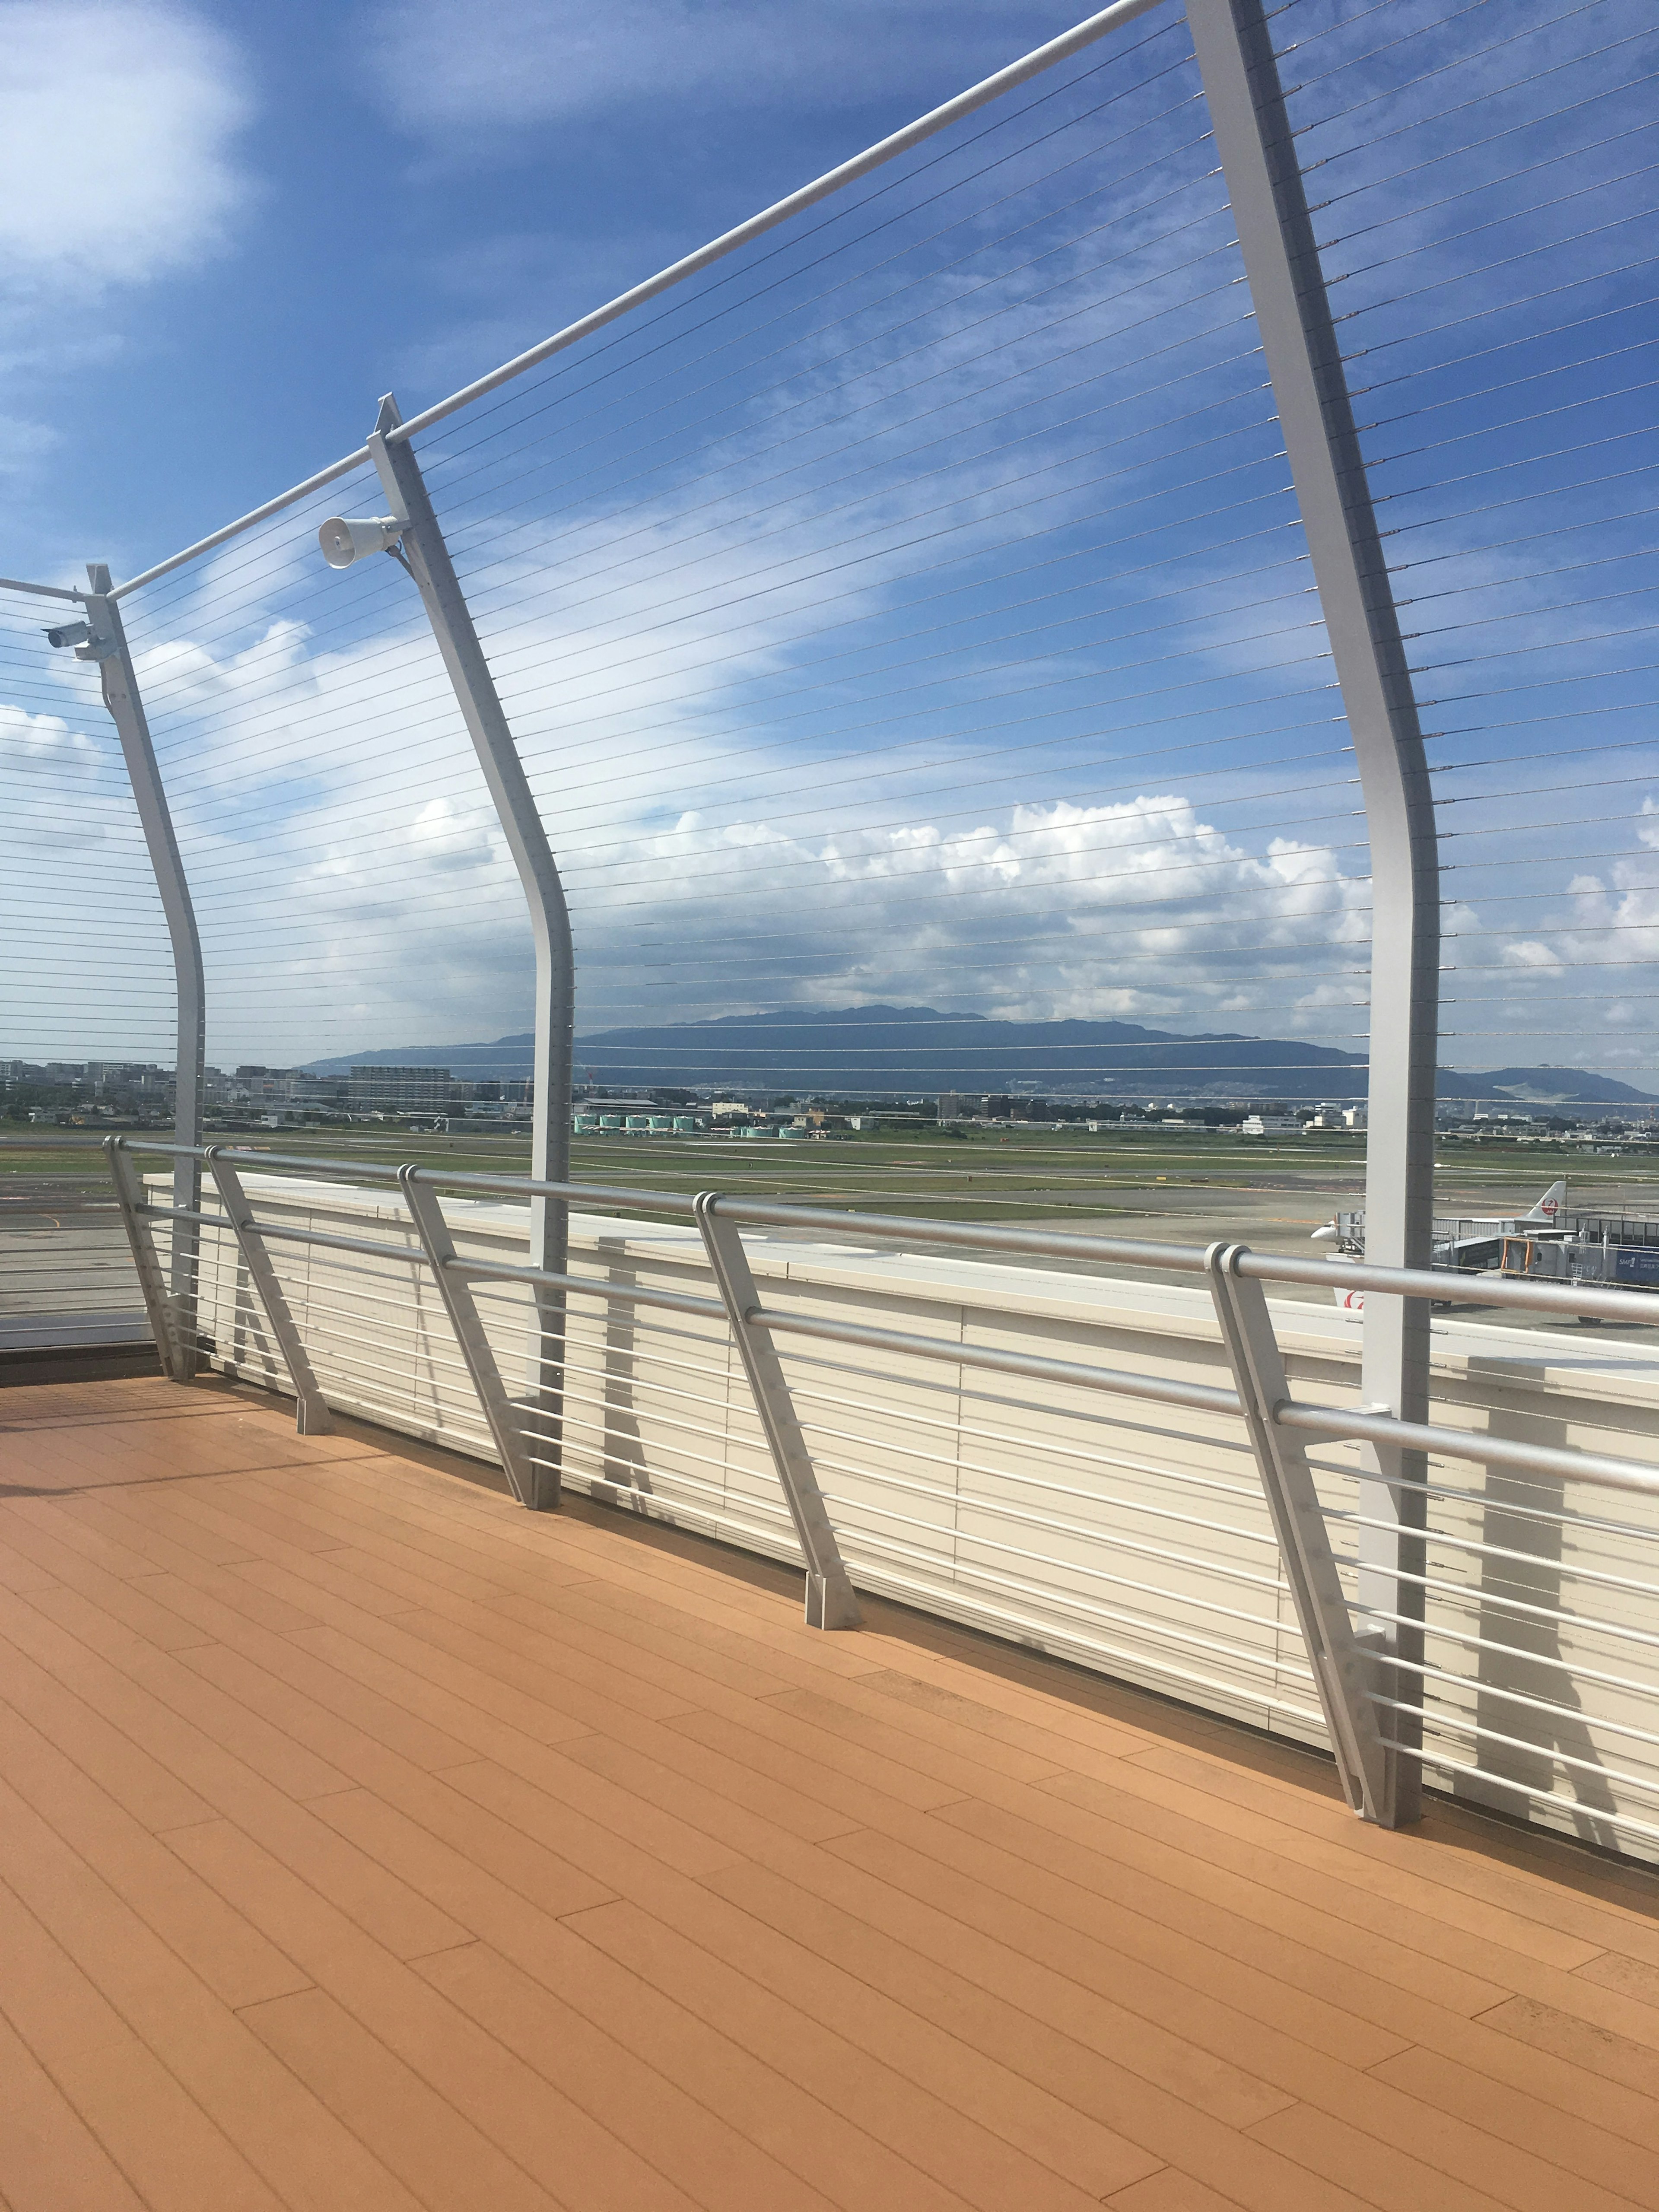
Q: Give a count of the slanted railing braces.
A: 5